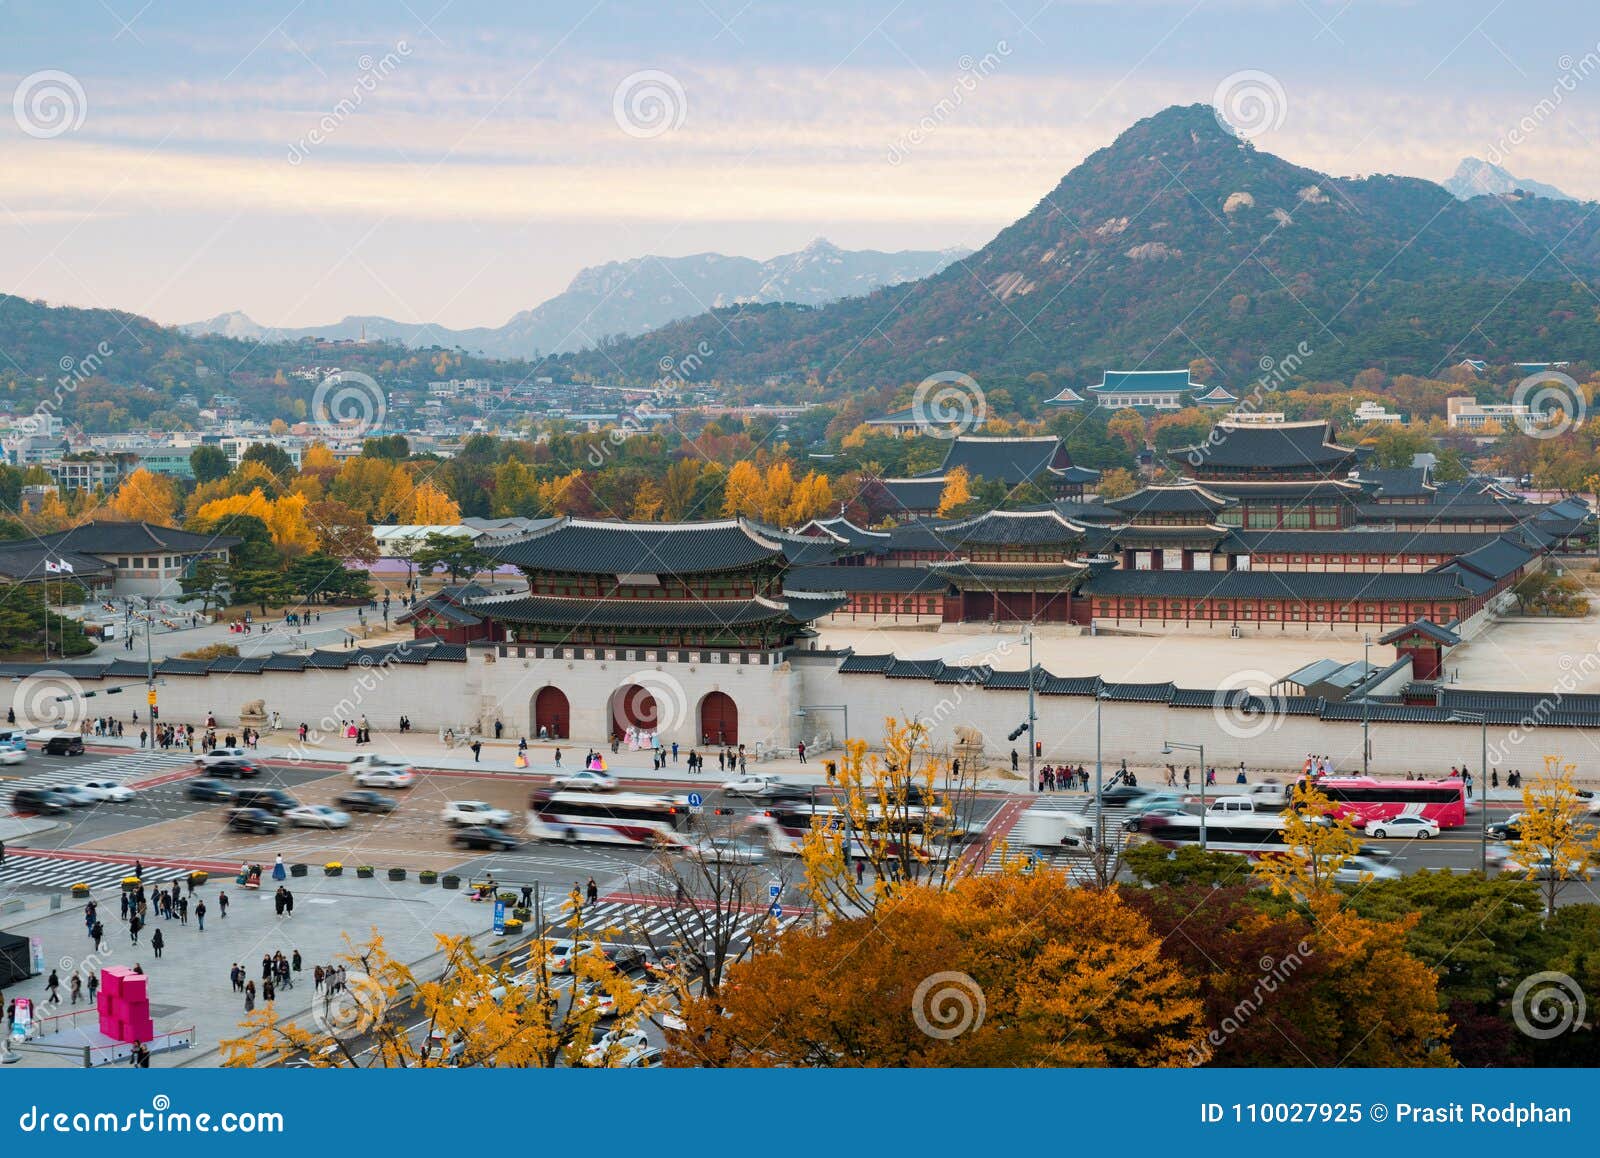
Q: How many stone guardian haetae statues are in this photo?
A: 2